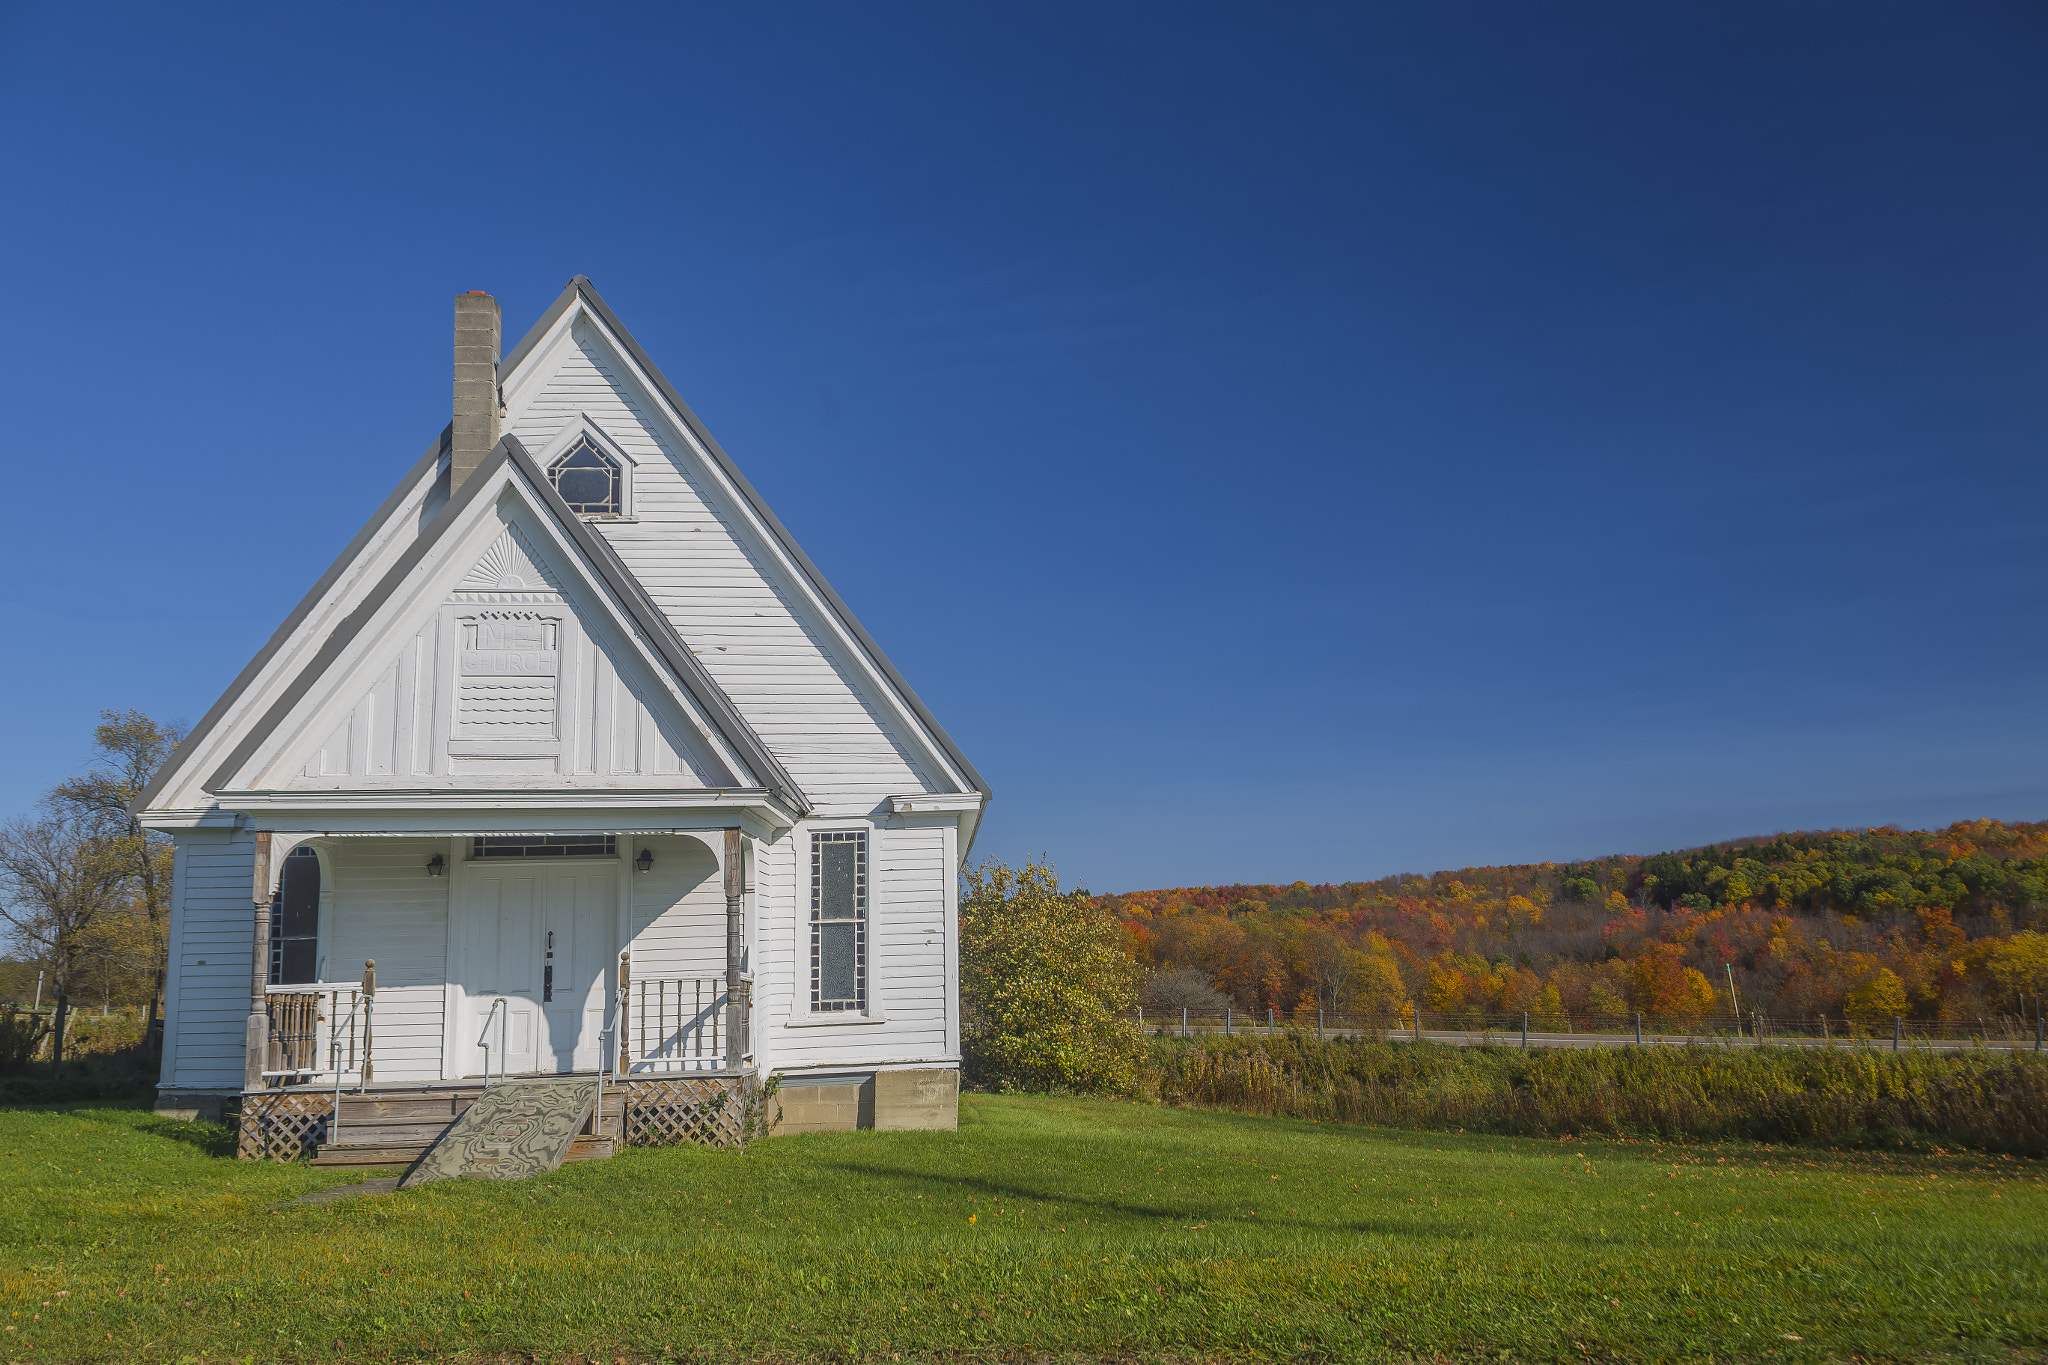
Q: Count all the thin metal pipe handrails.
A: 3